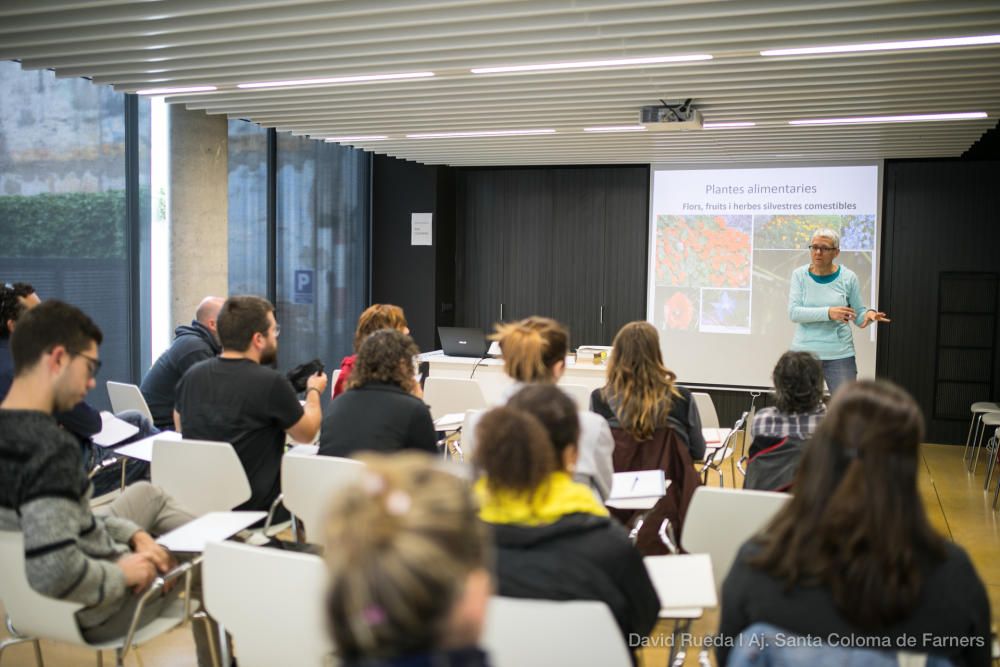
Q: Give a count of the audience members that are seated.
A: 12